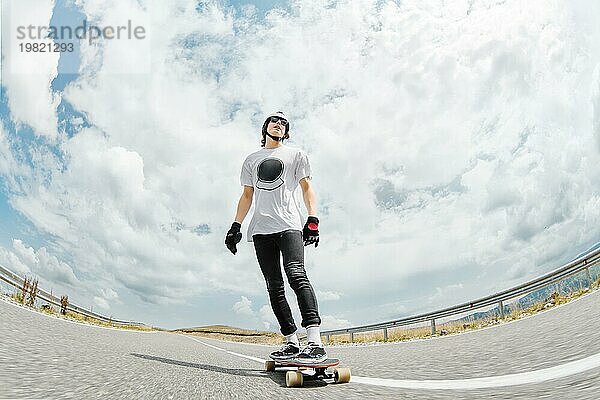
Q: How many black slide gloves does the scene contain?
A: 2